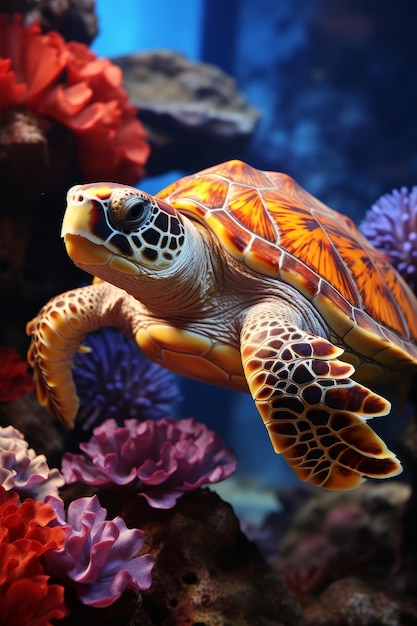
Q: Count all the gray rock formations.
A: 1